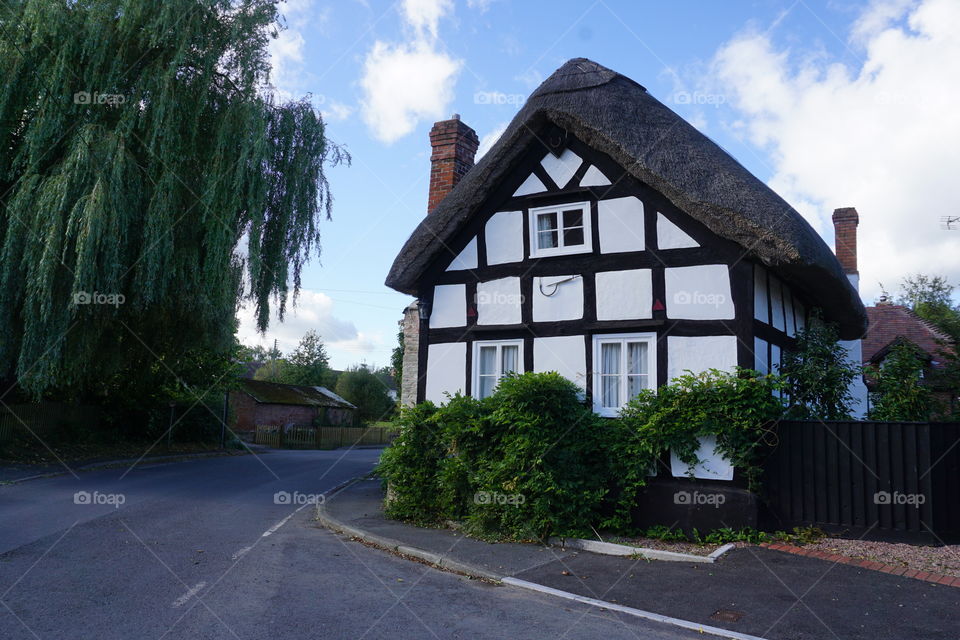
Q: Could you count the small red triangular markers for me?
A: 2